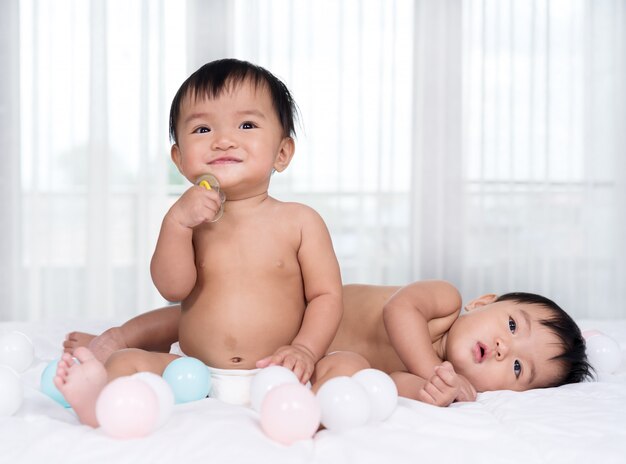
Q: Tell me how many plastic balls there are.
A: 12